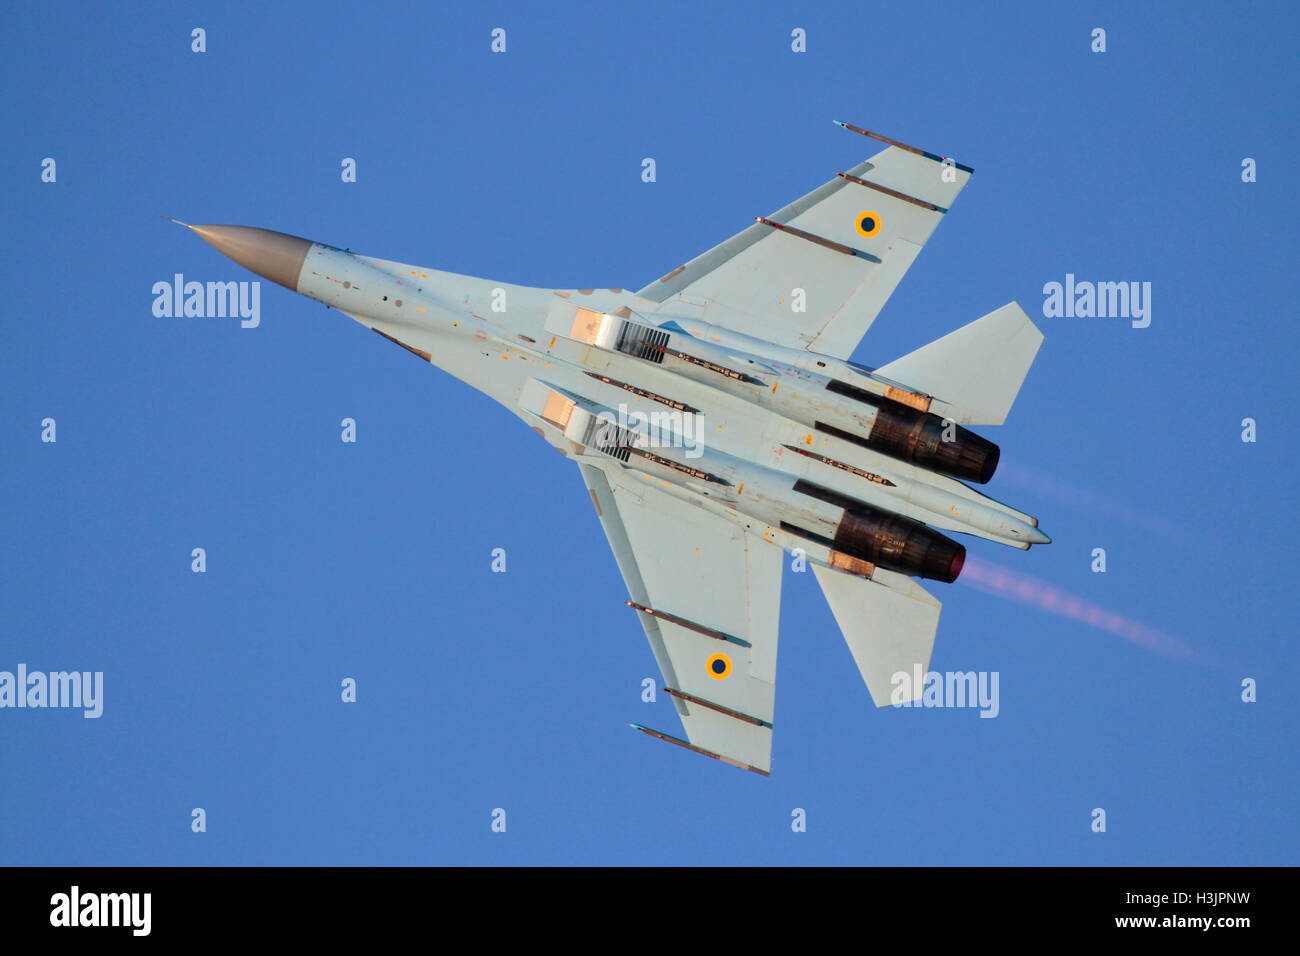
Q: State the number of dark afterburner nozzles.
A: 2